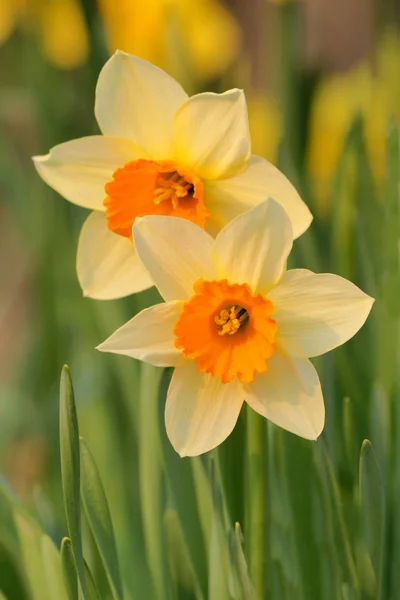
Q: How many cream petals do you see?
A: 11